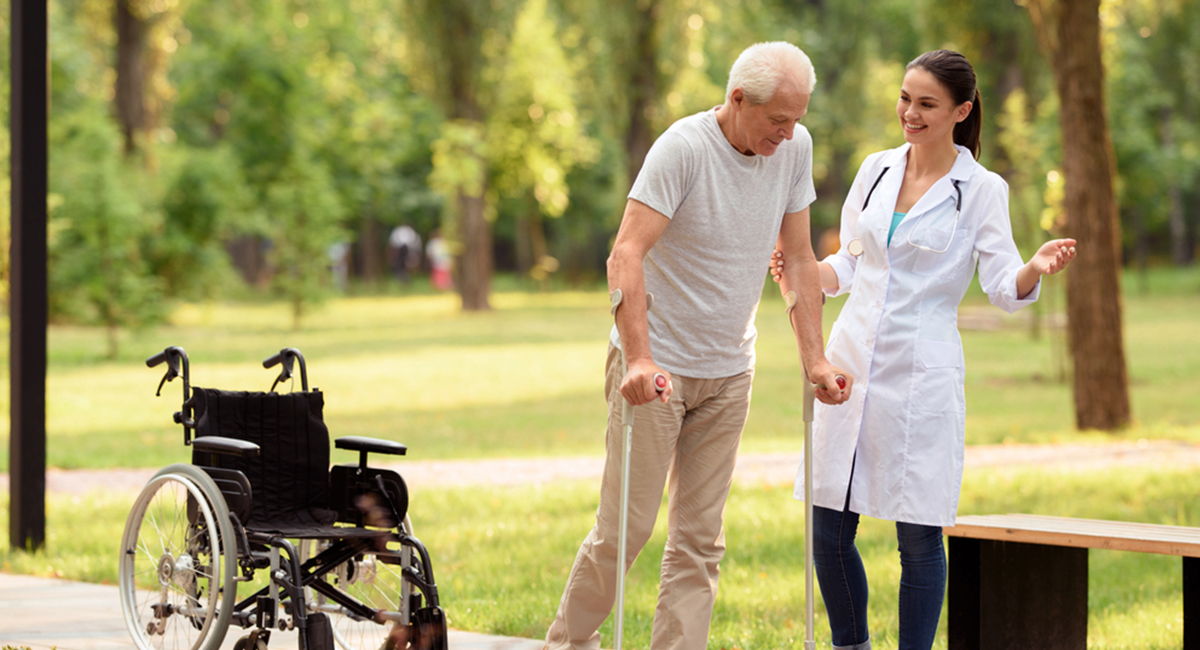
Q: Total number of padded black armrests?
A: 2